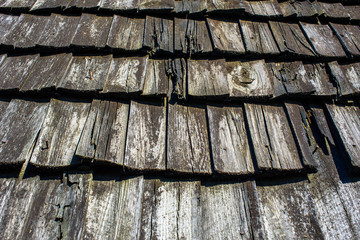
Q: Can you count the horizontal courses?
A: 5